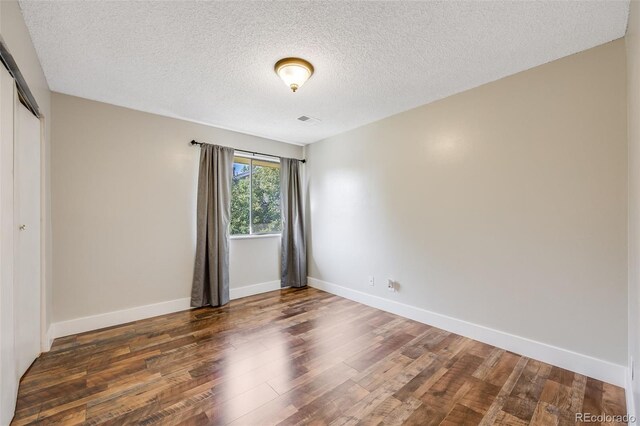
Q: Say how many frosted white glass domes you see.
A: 1